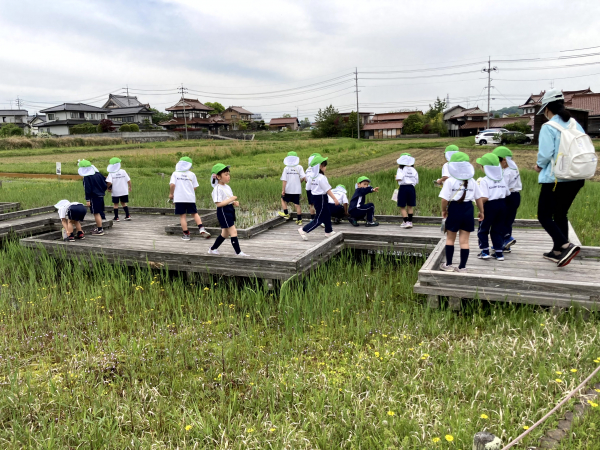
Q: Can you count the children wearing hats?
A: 15